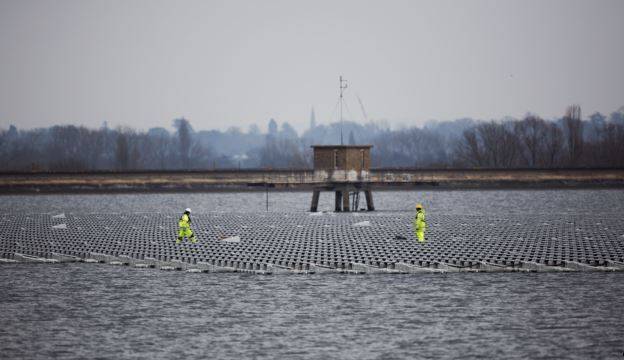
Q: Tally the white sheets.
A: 4